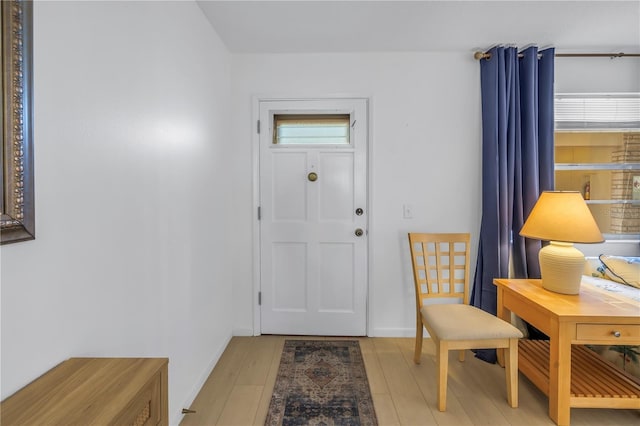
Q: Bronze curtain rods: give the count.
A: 1